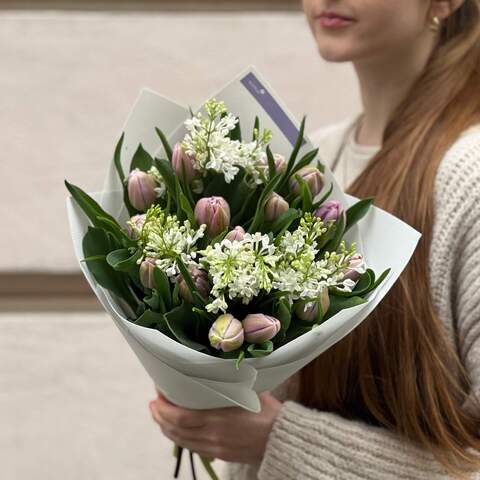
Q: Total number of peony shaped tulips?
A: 15